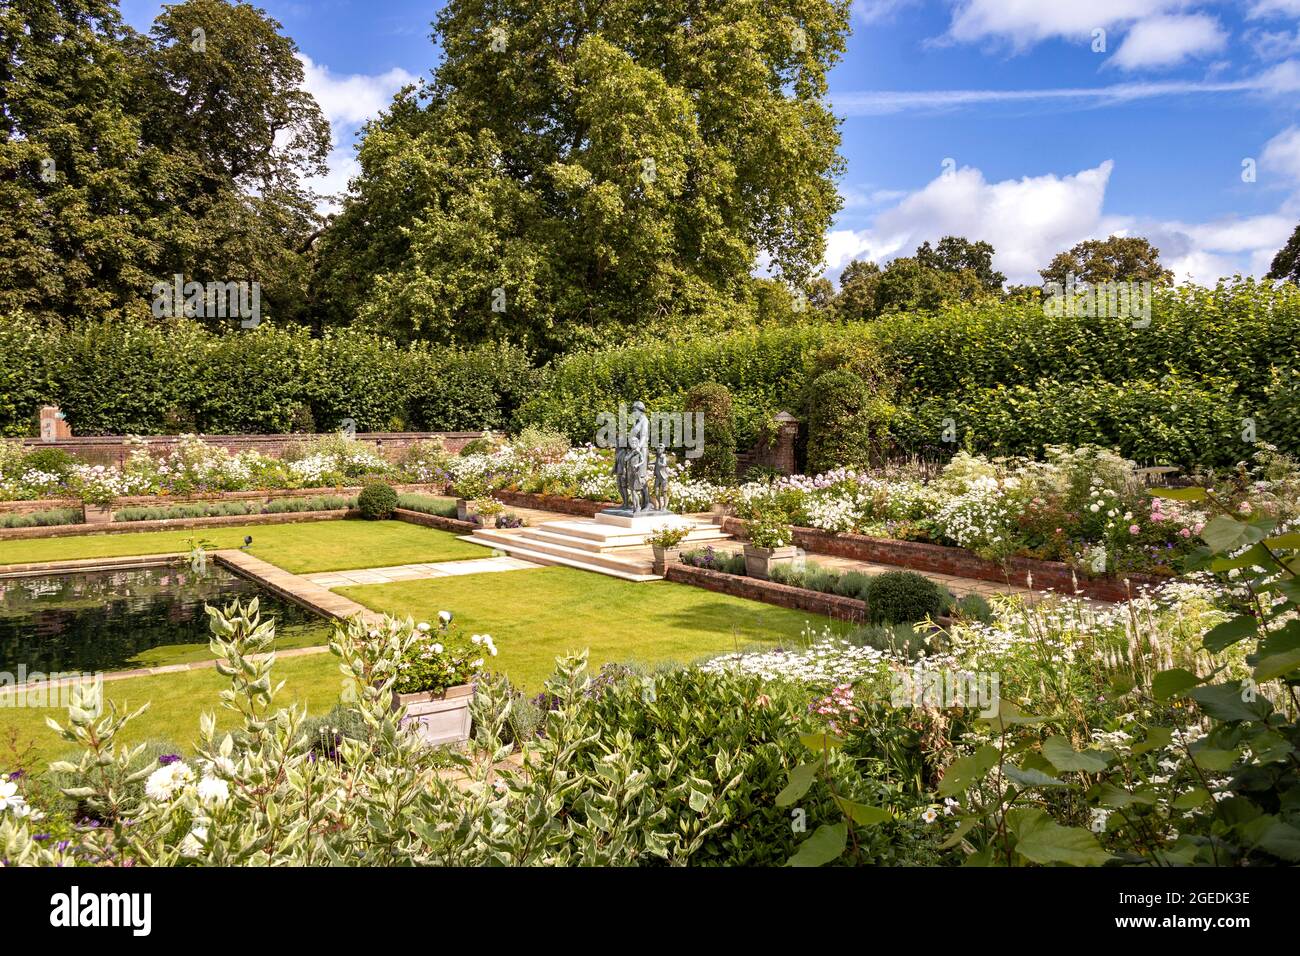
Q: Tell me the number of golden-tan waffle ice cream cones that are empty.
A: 0